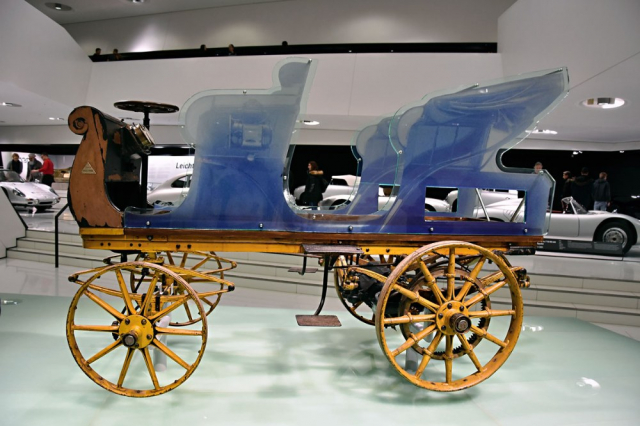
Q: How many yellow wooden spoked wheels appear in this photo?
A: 4